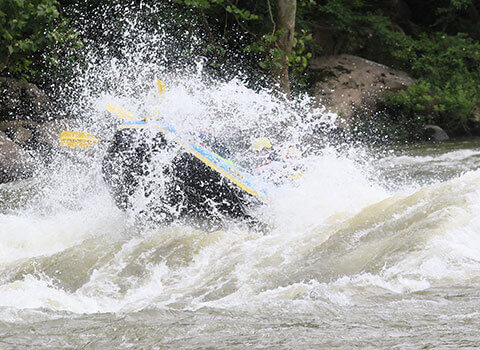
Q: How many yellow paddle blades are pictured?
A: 3